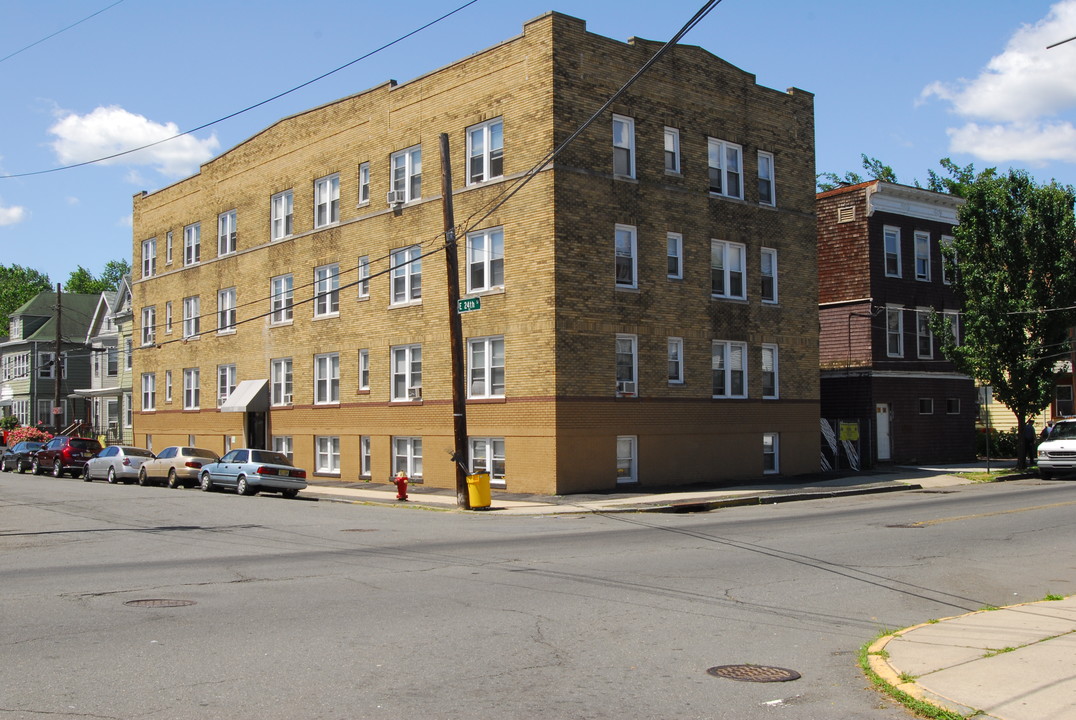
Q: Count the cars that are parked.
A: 6